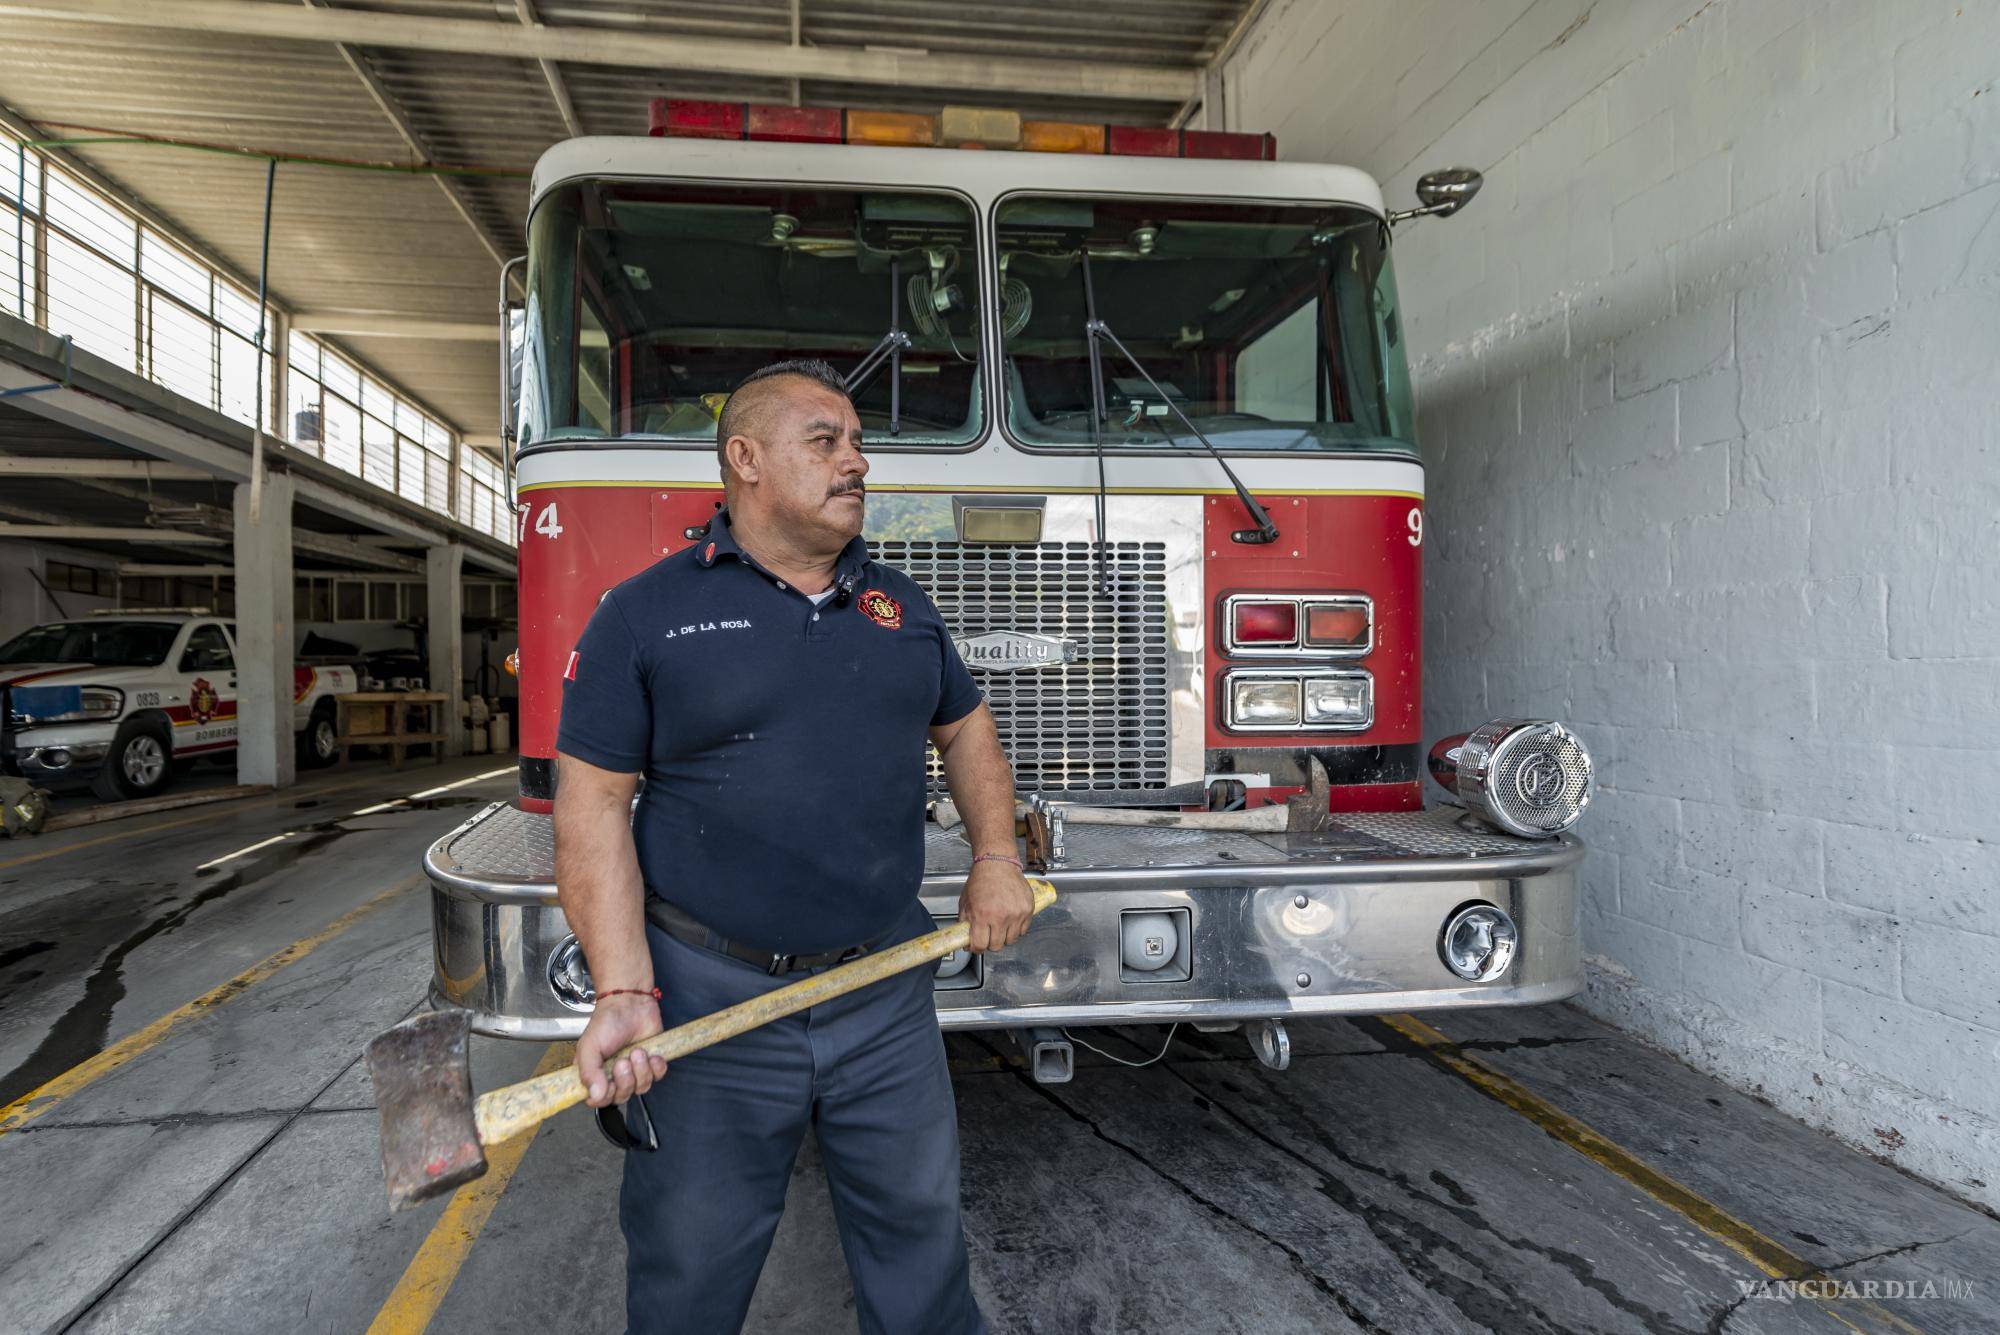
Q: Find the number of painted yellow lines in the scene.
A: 4